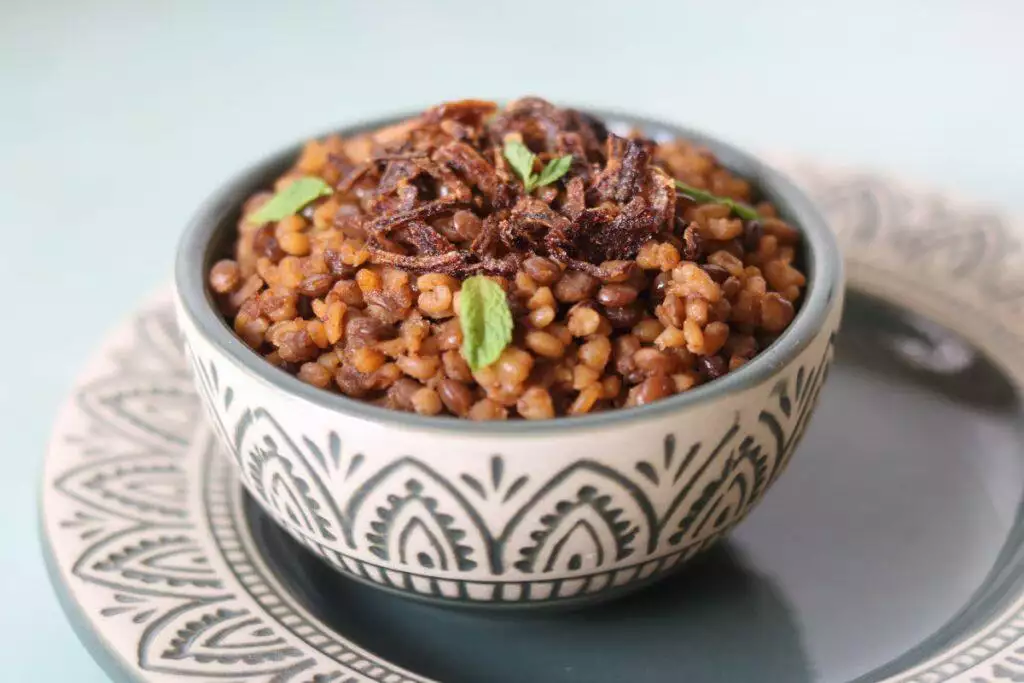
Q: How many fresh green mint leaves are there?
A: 5